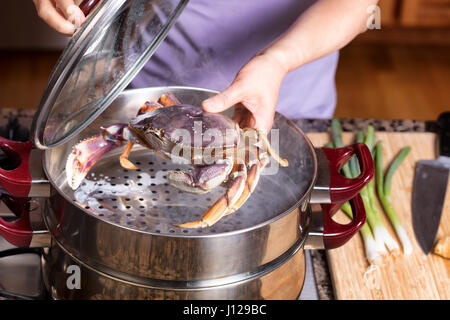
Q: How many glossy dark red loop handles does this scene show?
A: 4